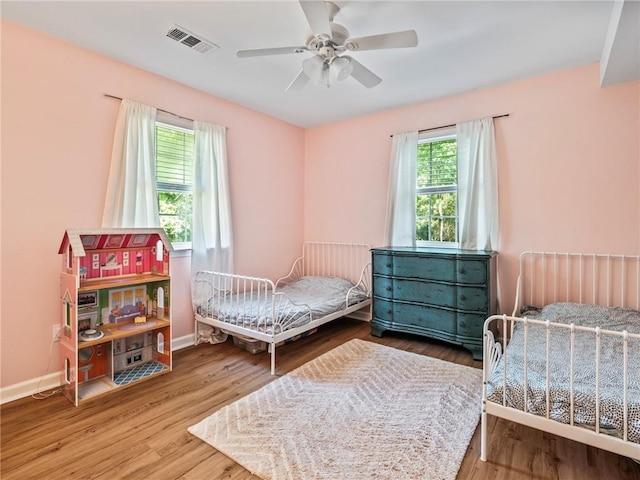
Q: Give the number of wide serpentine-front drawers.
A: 3